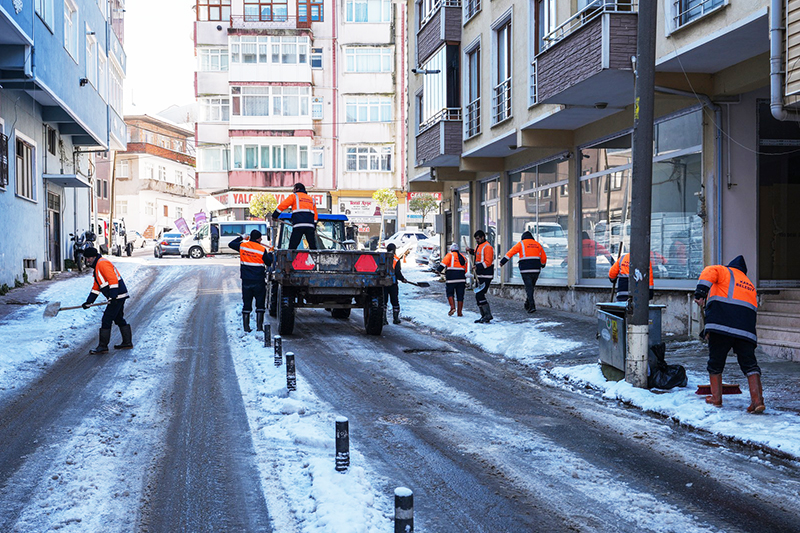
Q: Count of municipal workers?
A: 9